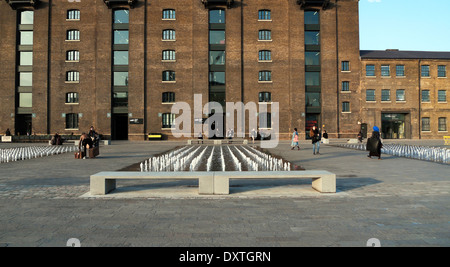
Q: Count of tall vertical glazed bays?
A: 4